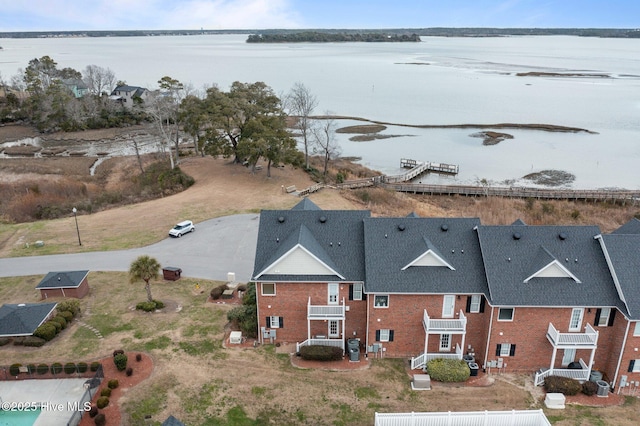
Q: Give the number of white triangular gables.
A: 3